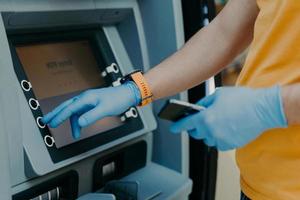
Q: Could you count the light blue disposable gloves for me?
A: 2